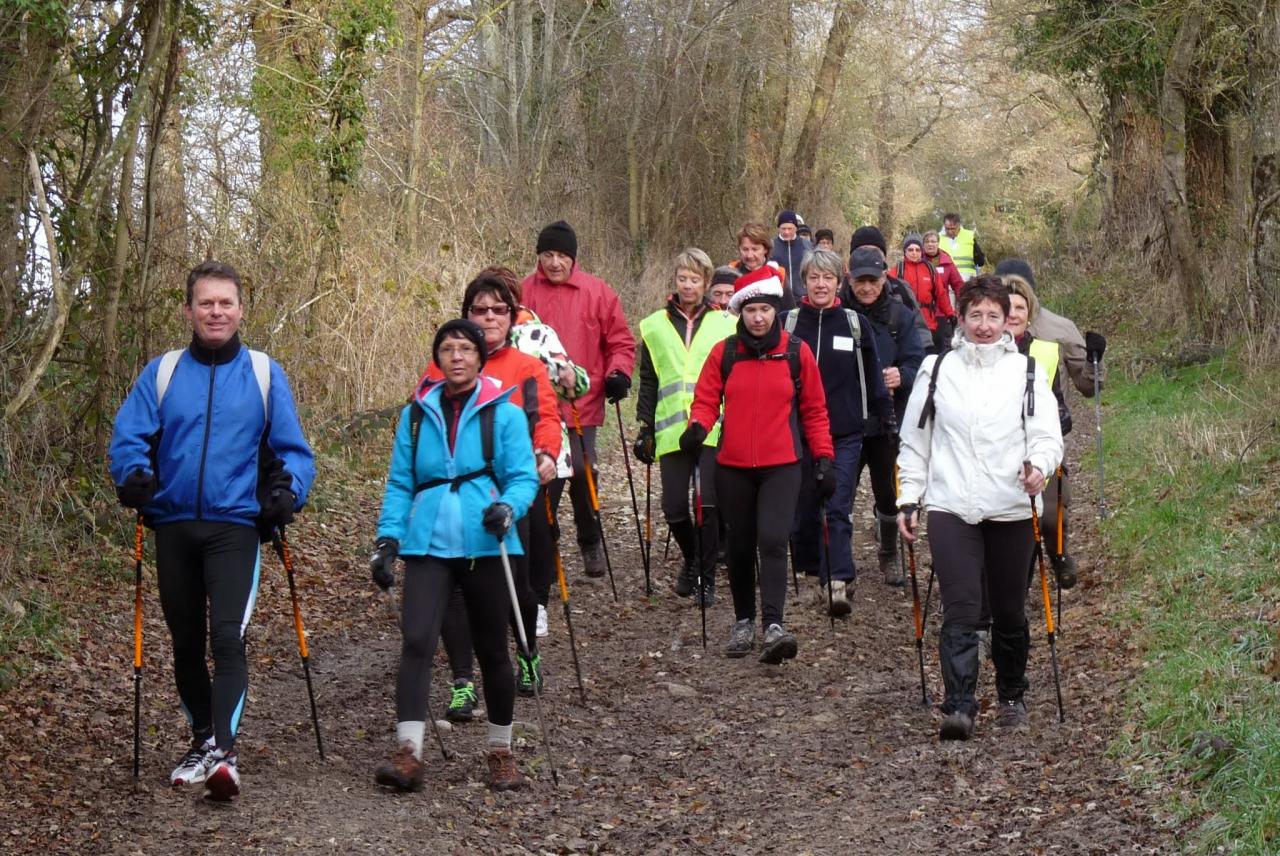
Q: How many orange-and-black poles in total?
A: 8